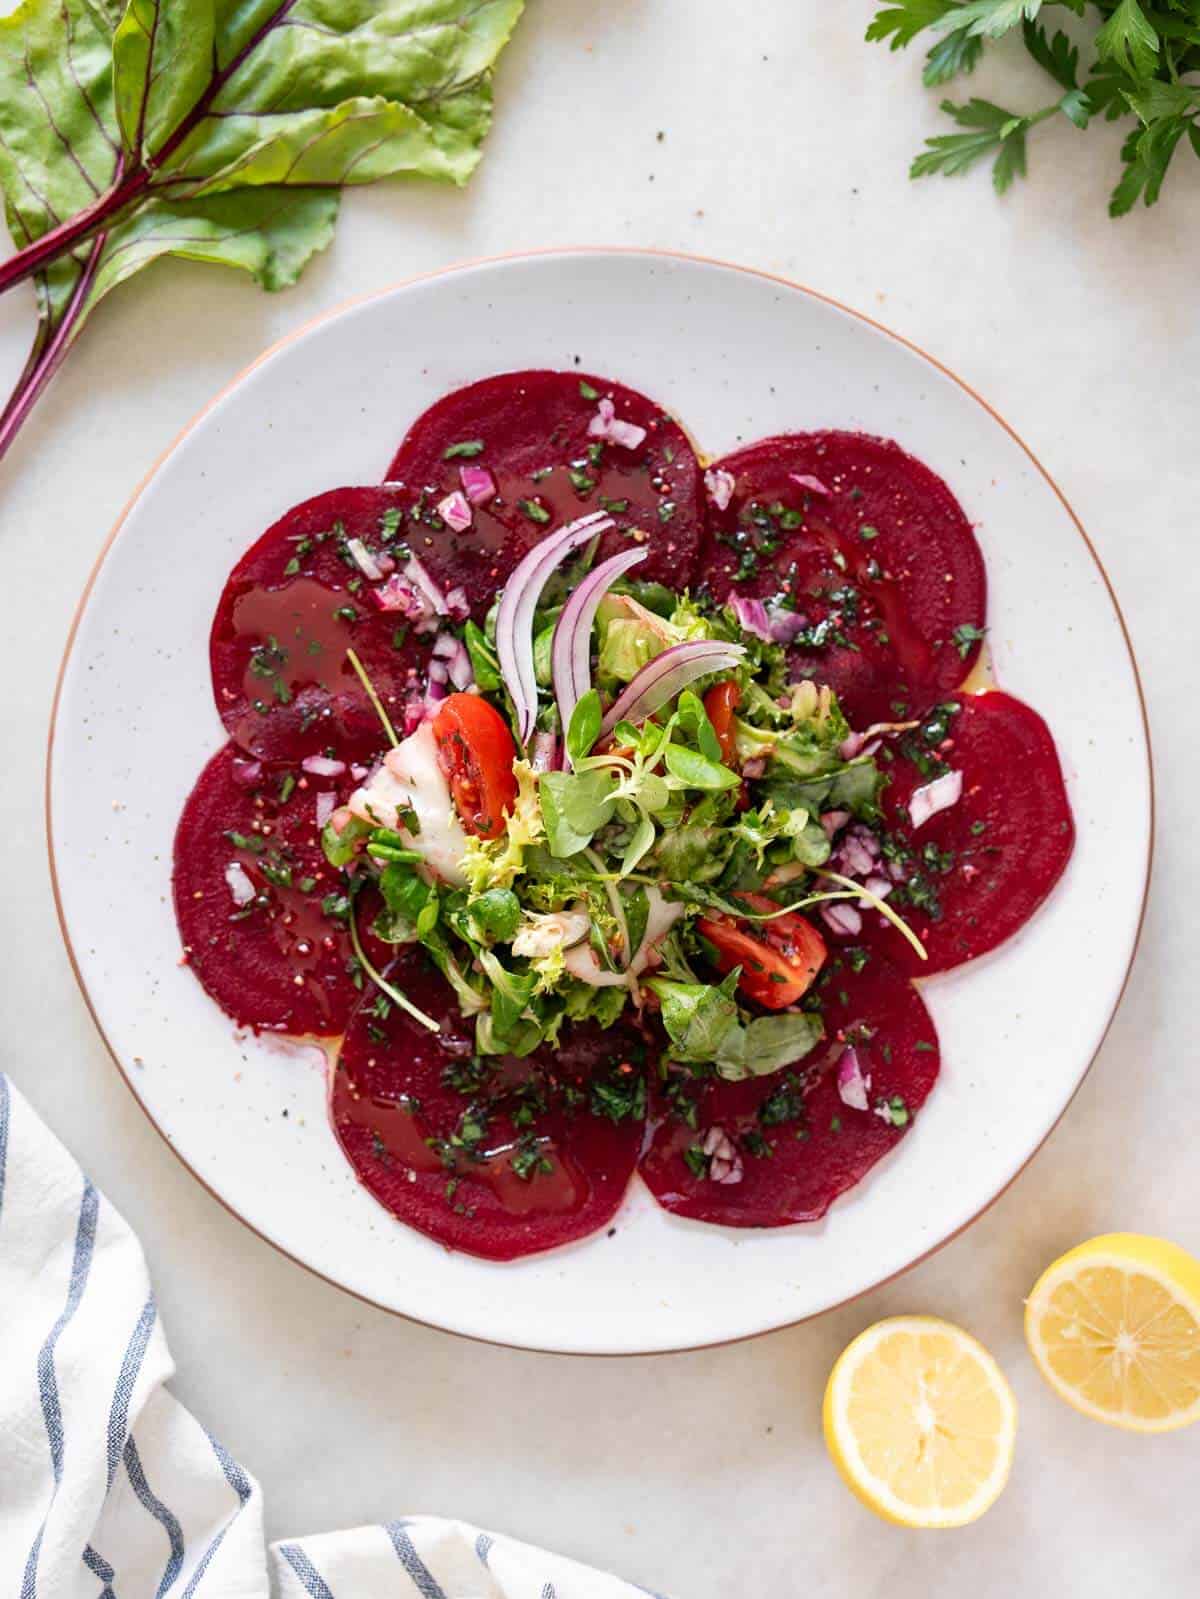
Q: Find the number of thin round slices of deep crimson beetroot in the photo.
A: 7